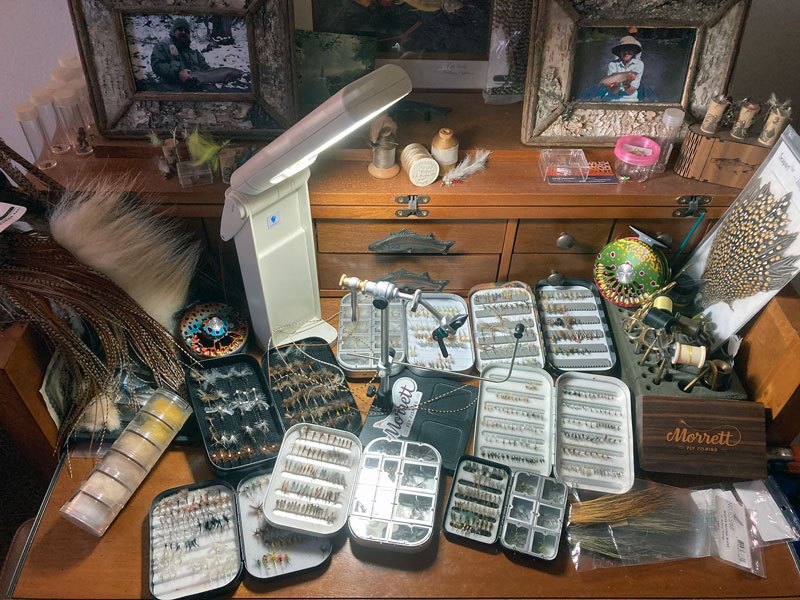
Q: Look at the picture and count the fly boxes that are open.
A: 7